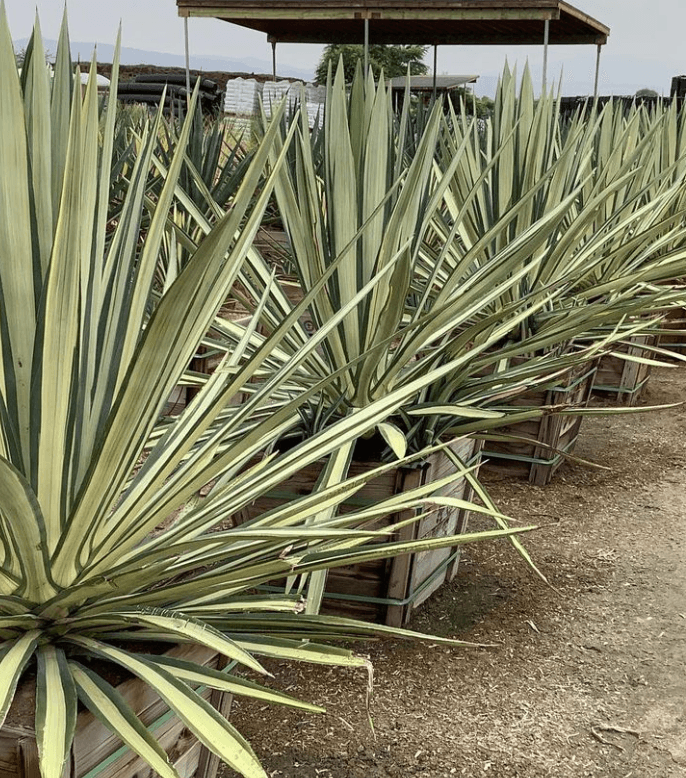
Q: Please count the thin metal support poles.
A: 6